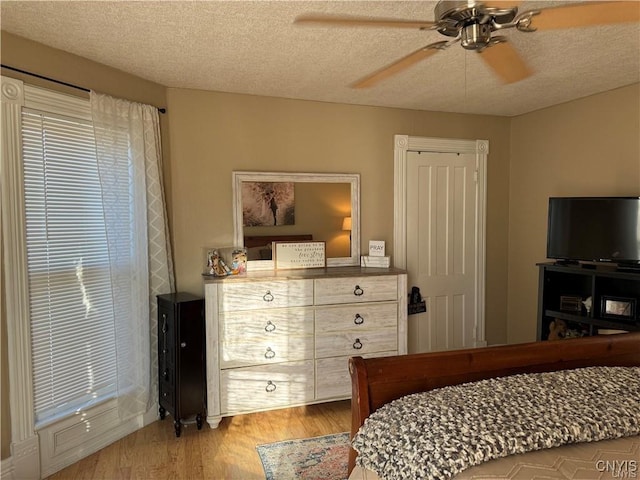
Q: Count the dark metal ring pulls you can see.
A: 7